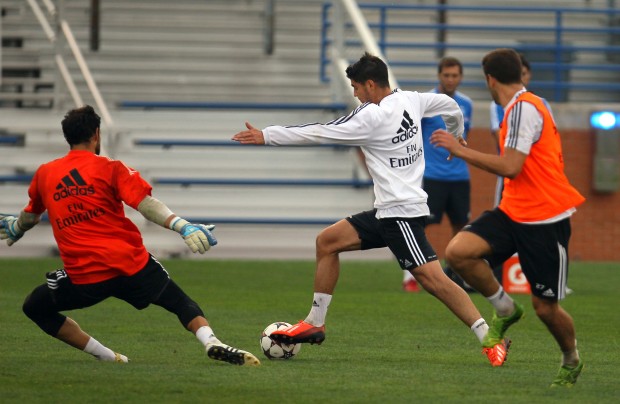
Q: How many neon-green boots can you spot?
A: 2